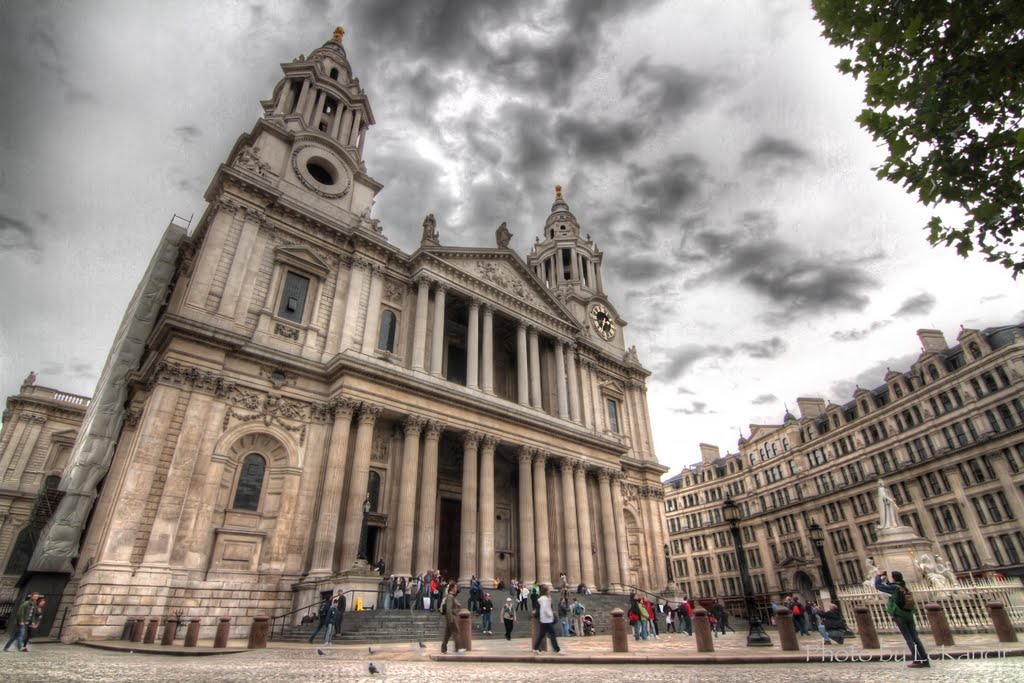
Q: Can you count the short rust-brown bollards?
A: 14